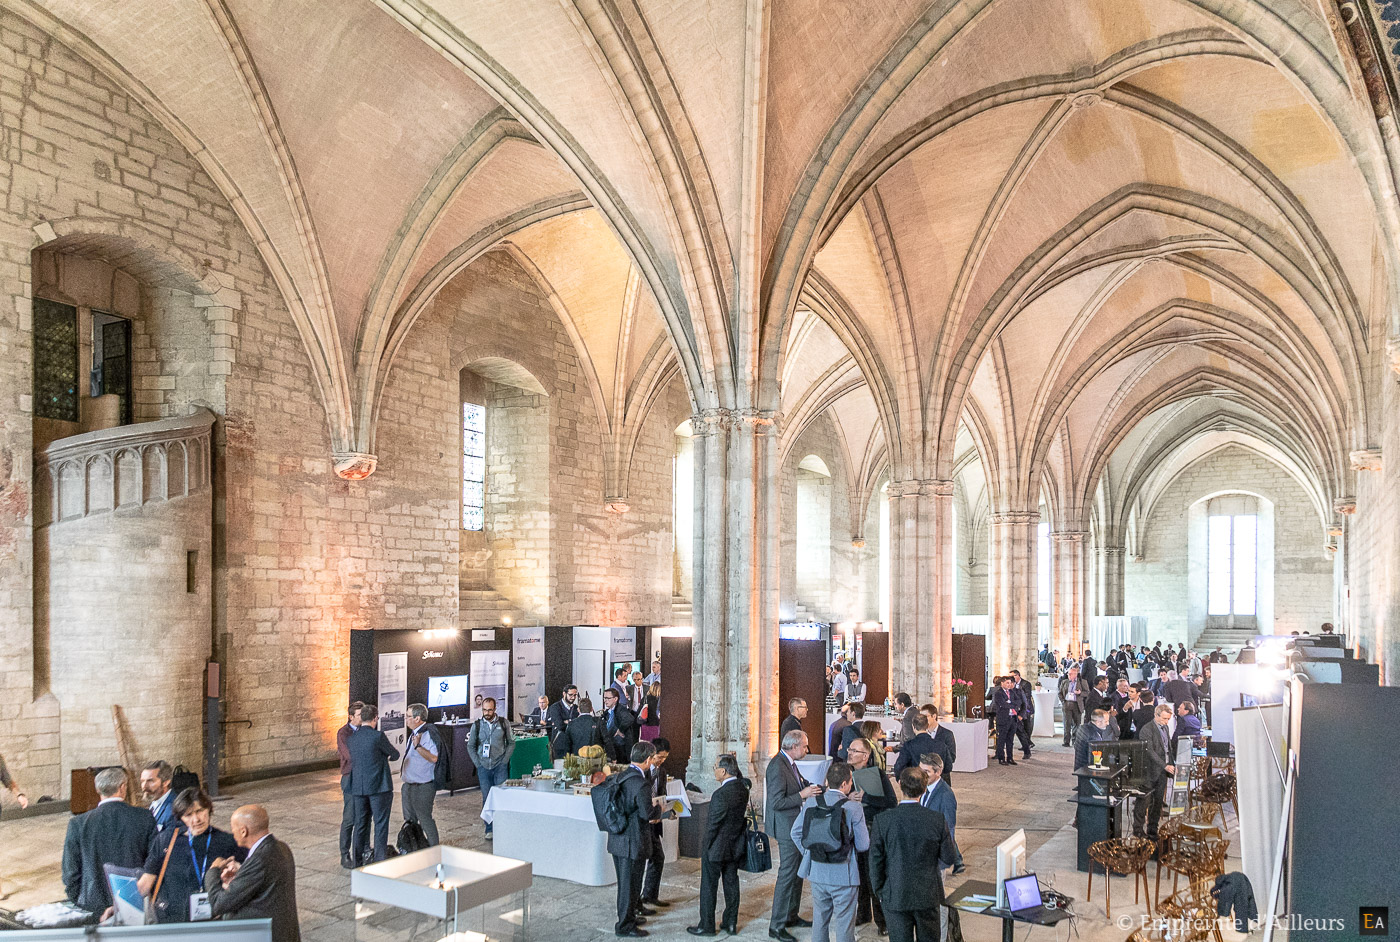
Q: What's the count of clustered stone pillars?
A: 5